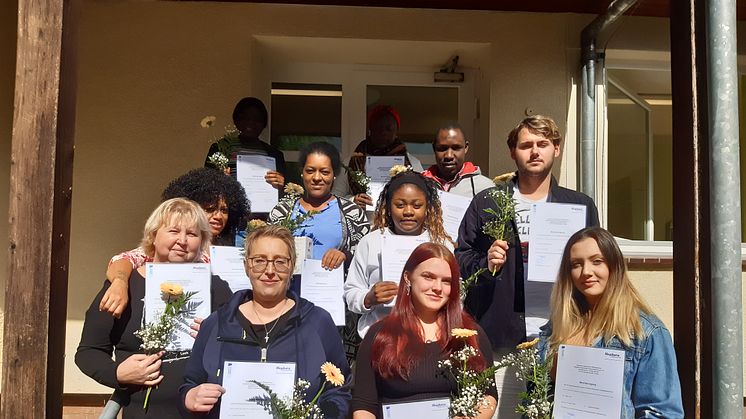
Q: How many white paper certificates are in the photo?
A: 11